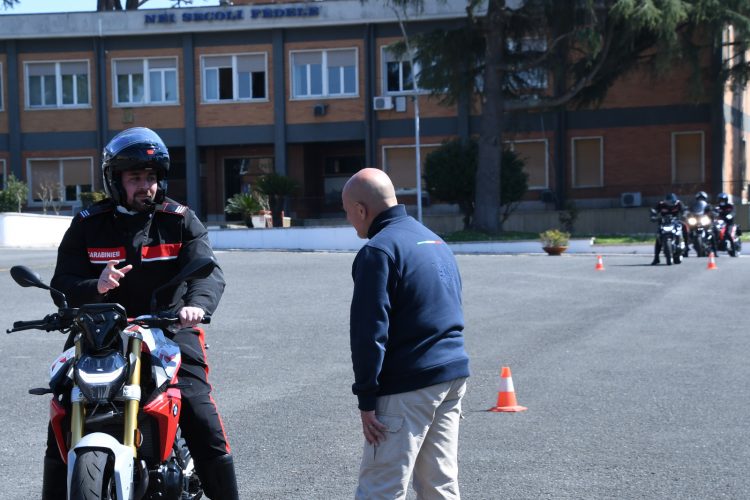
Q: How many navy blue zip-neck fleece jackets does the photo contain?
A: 1